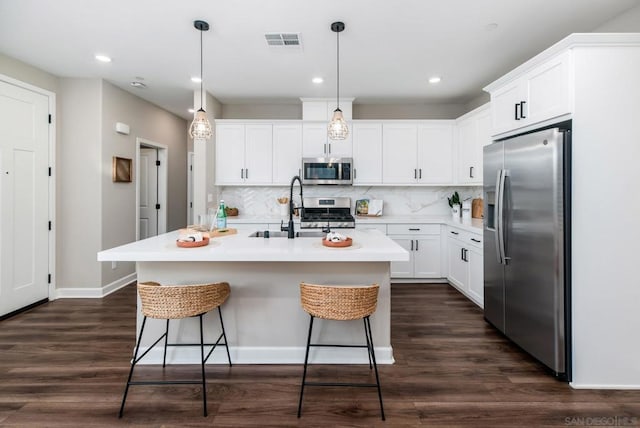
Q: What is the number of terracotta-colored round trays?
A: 2